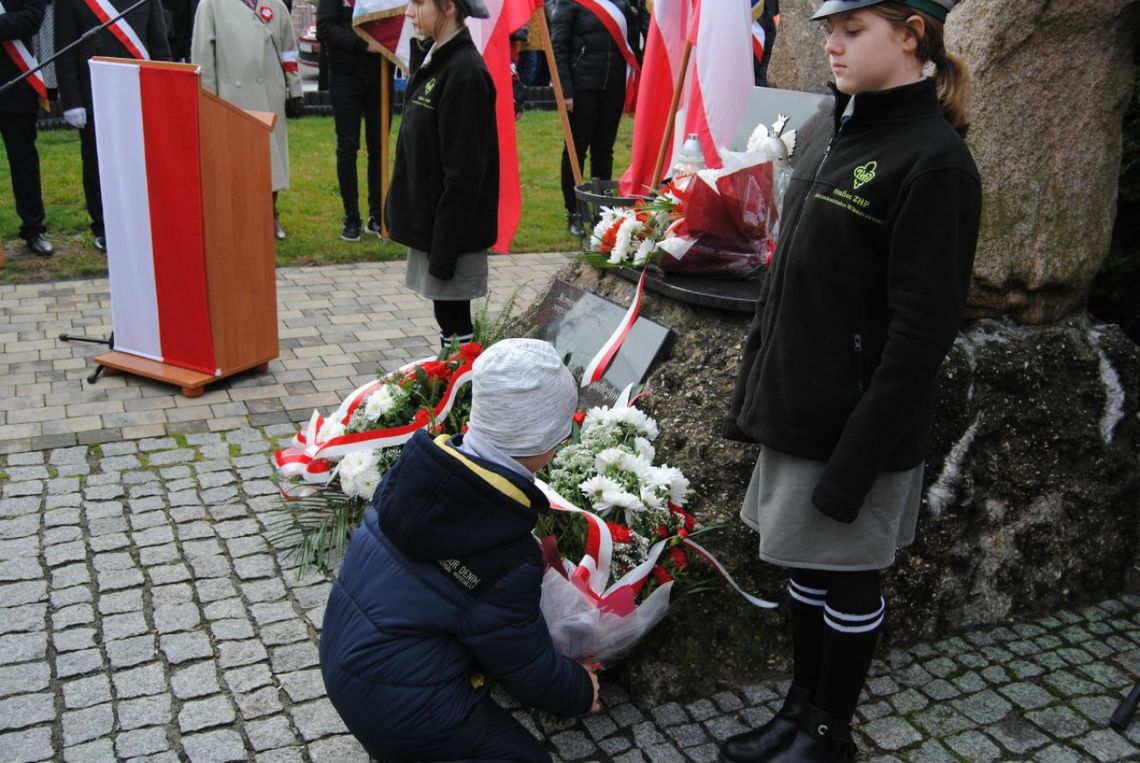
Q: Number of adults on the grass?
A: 5